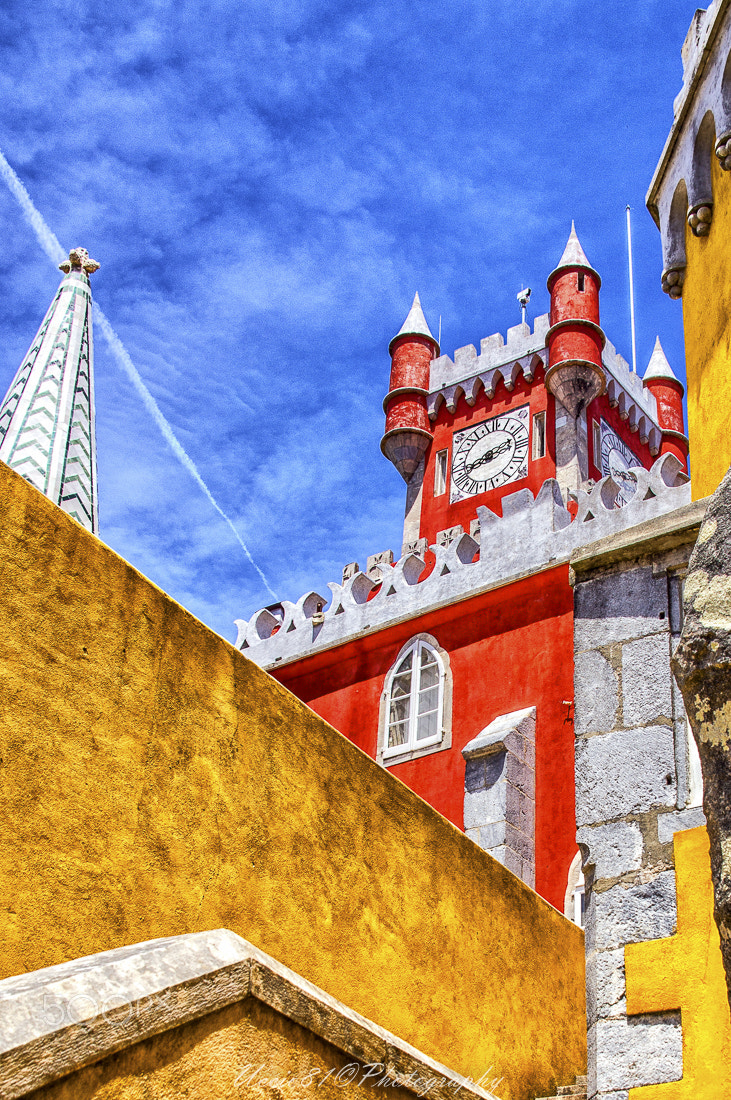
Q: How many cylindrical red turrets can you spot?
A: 3